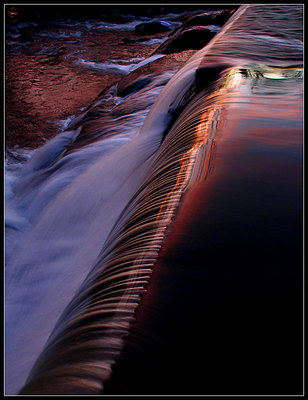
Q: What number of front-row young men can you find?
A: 0